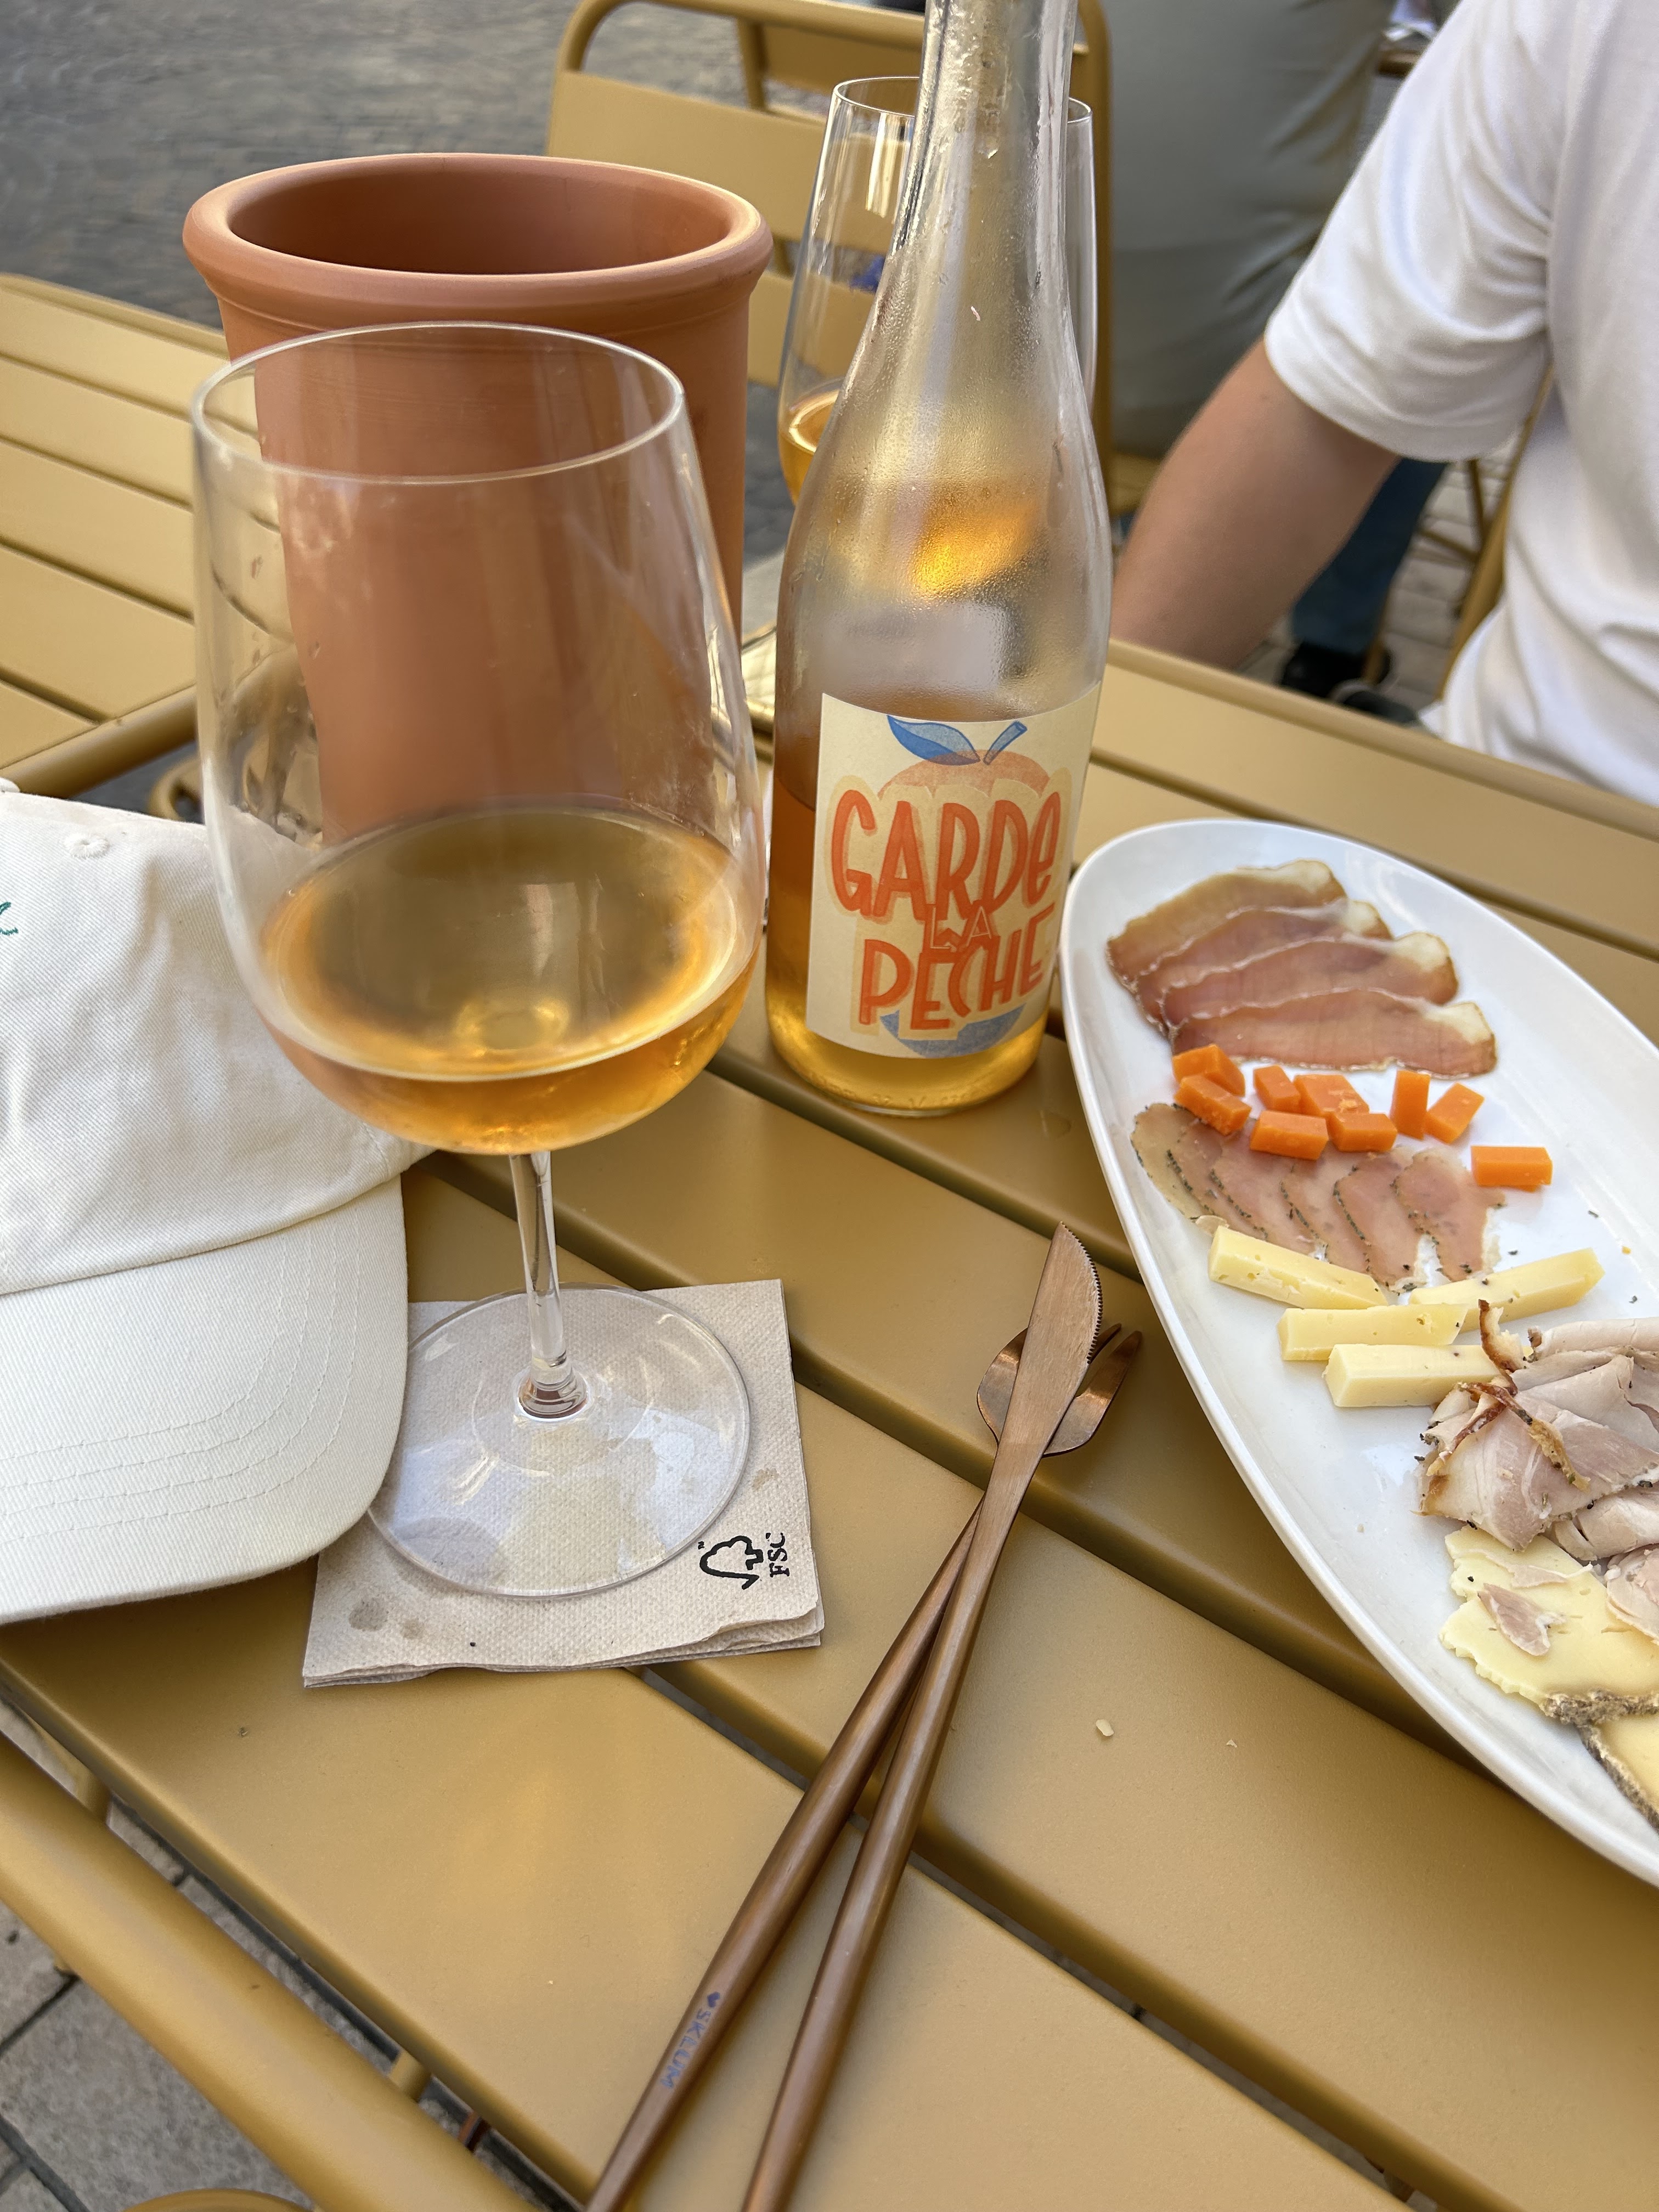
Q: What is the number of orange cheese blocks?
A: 9